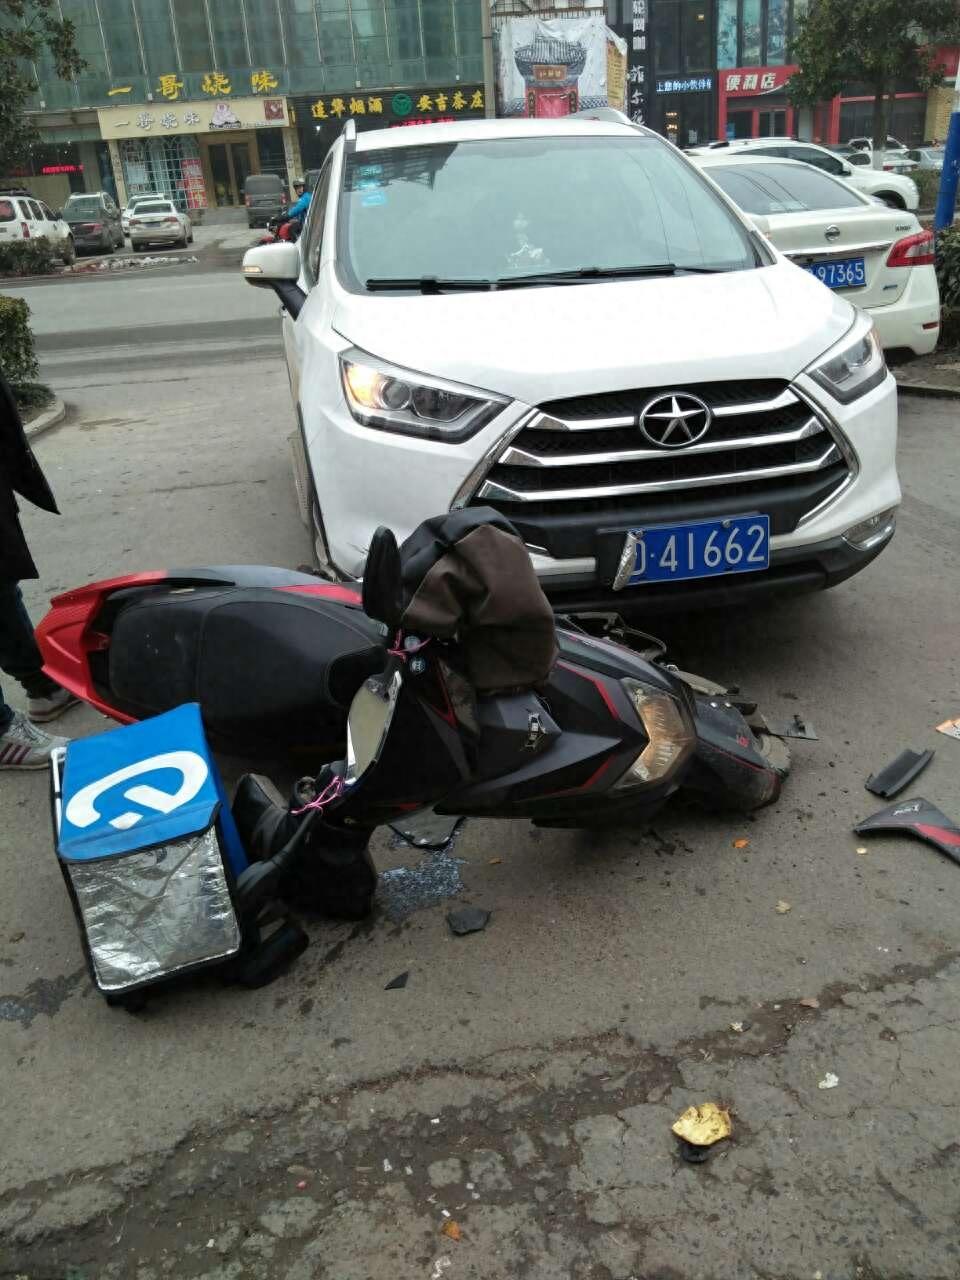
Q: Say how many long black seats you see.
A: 1